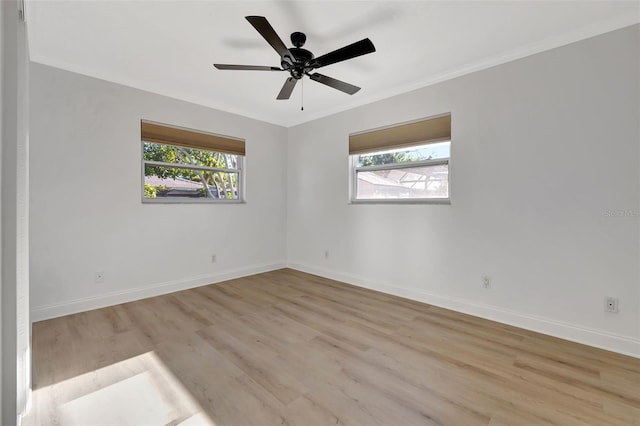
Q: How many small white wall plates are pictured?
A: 5